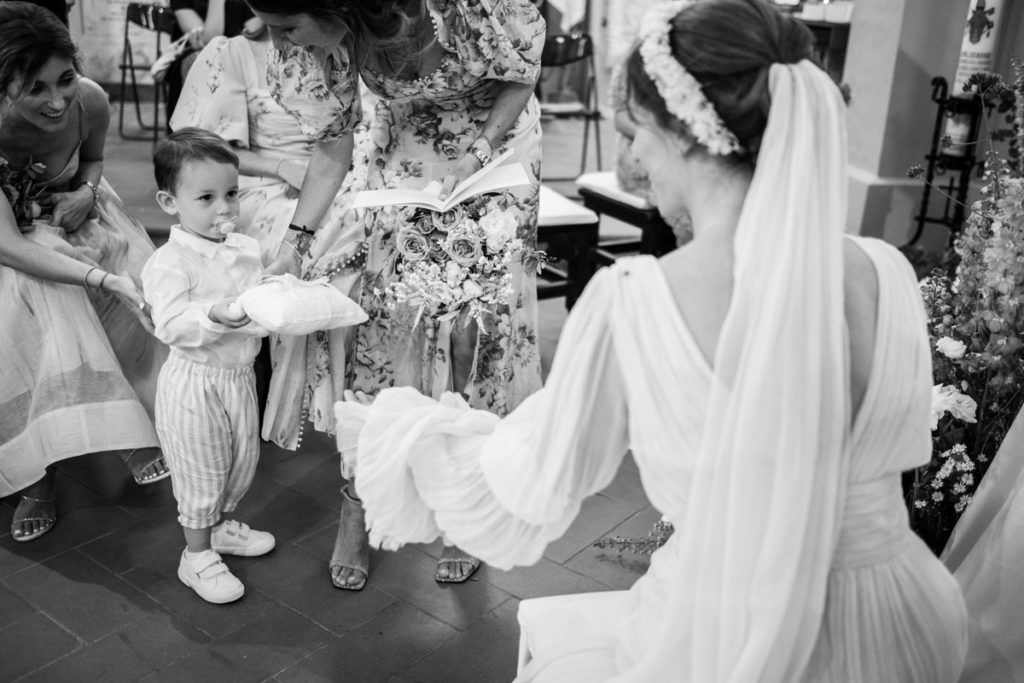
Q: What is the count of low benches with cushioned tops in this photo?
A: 2